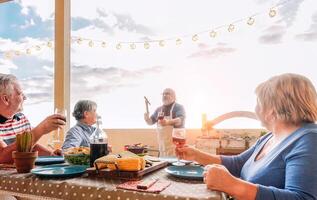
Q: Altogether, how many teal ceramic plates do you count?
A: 3